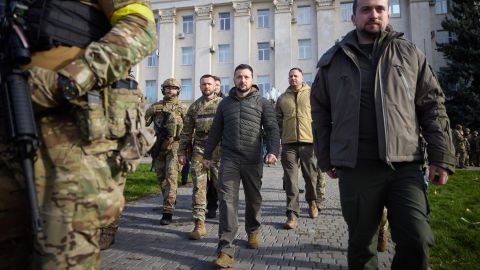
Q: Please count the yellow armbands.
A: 1